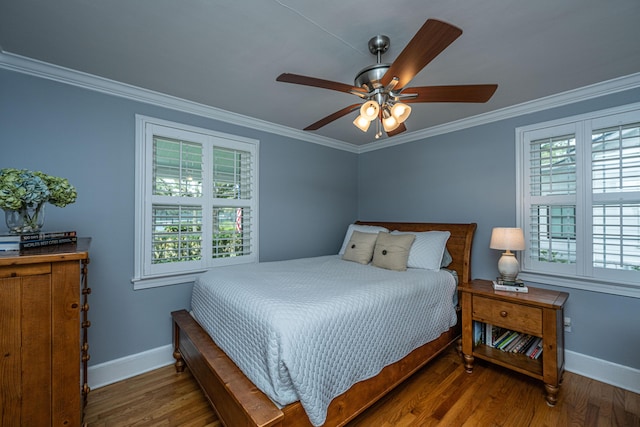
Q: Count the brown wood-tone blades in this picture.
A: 5